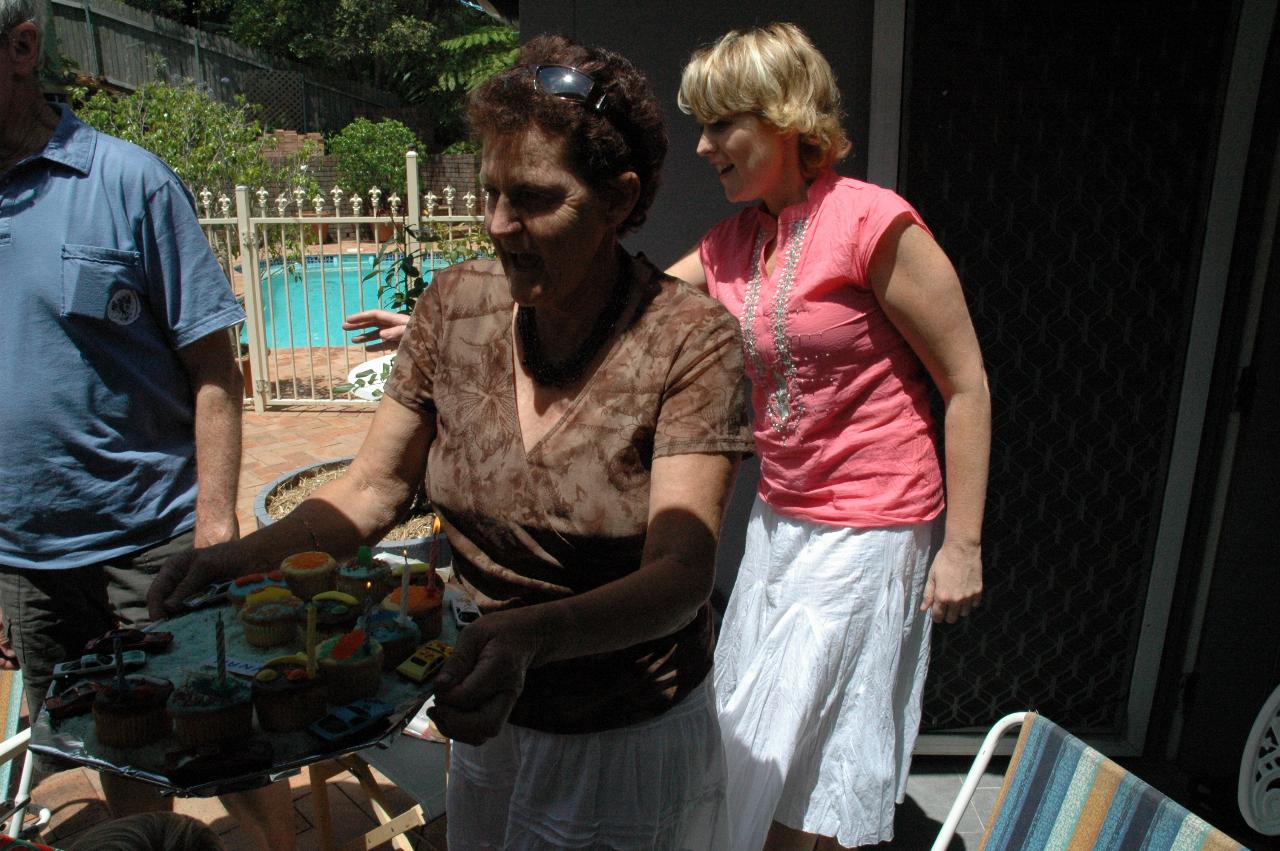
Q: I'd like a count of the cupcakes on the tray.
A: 12